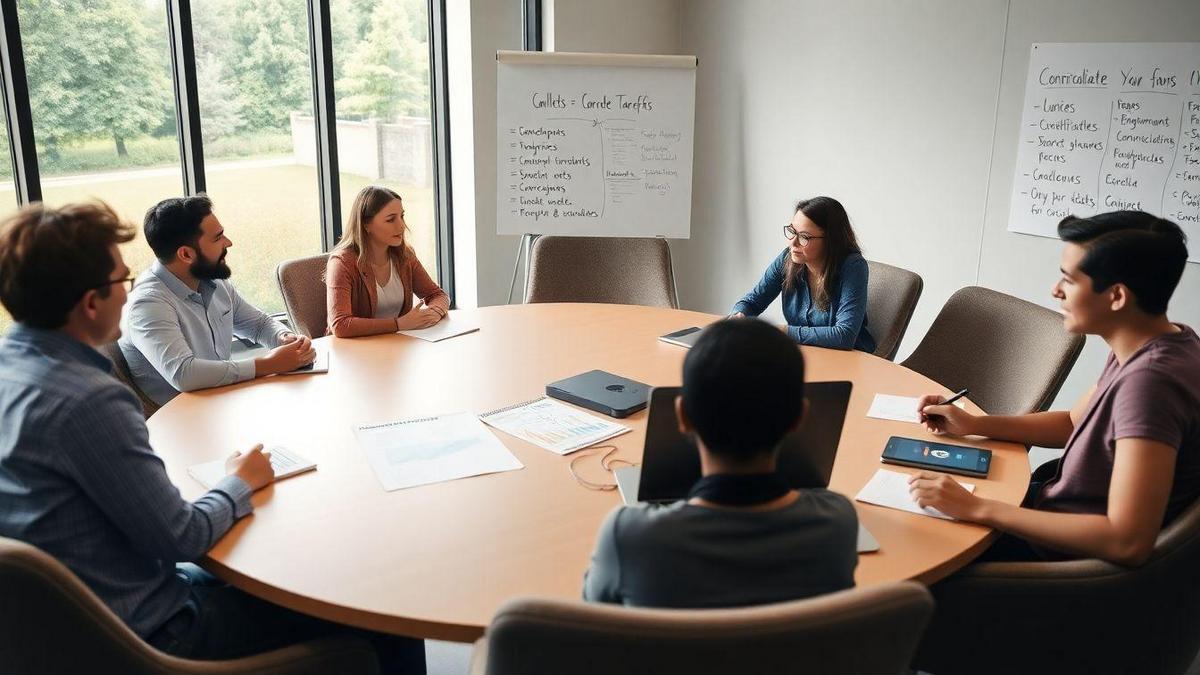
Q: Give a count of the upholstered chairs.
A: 8